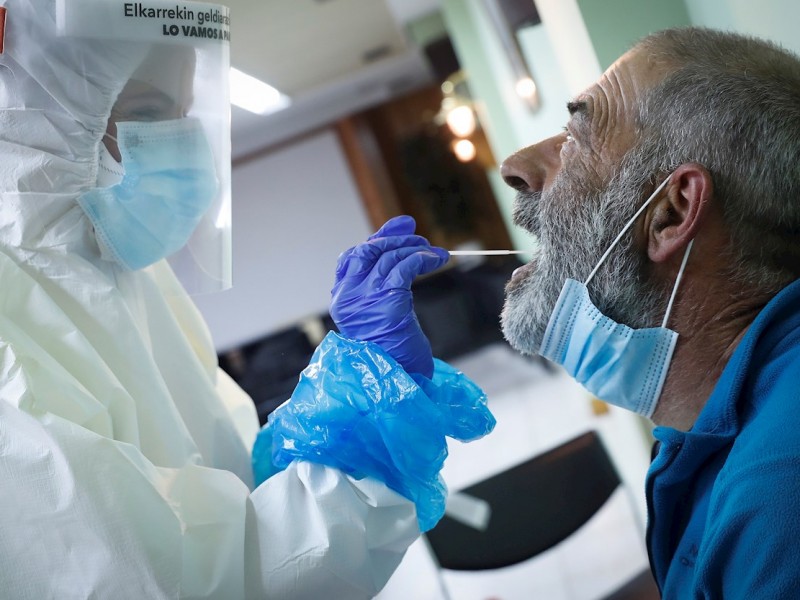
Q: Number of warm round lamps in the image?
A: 3